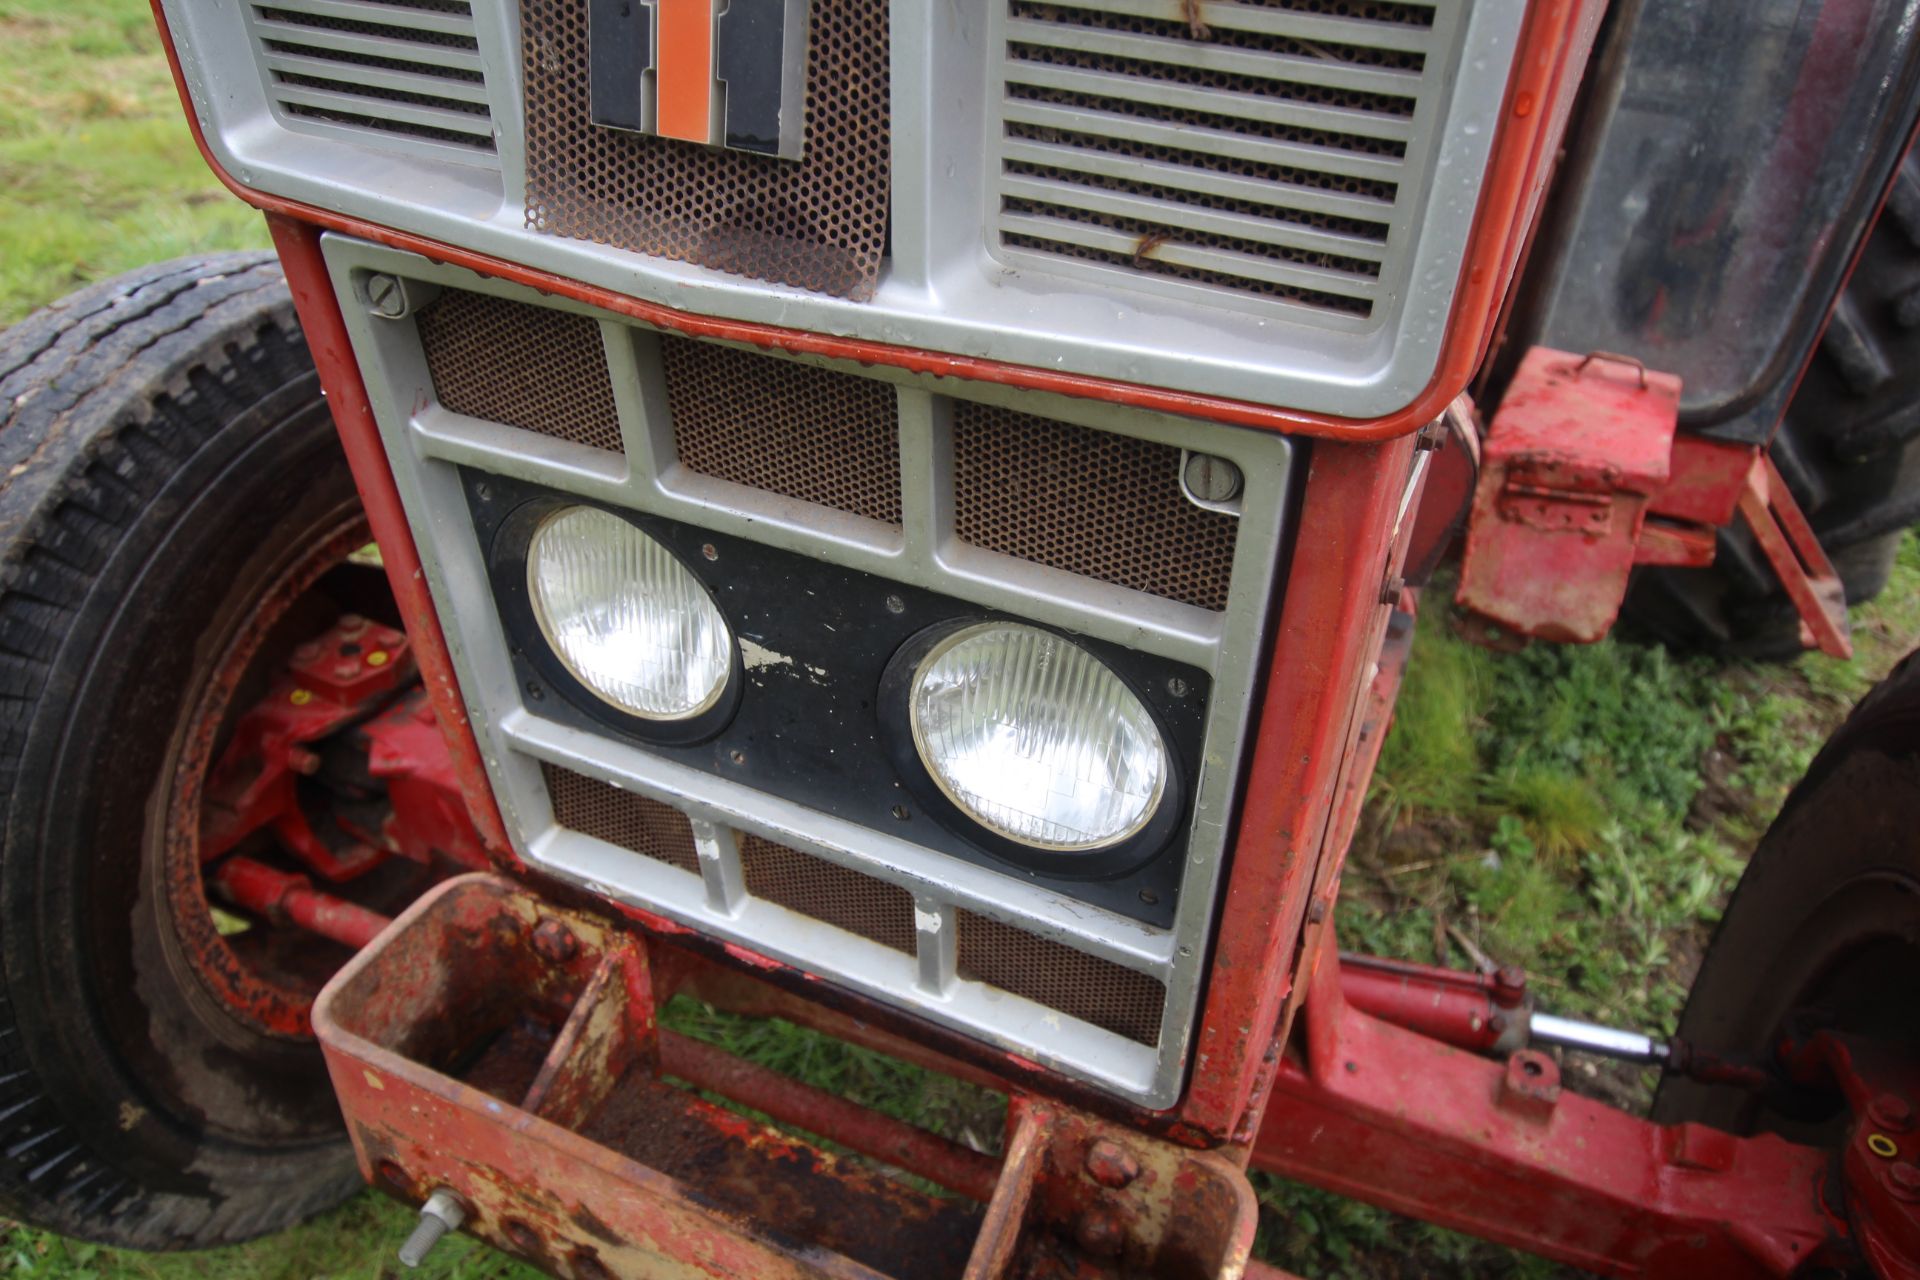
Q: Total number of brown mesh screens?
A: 7